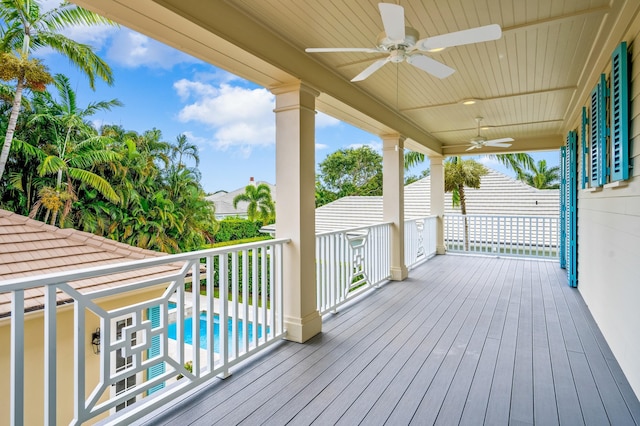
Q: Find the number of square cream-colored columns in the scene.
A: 3